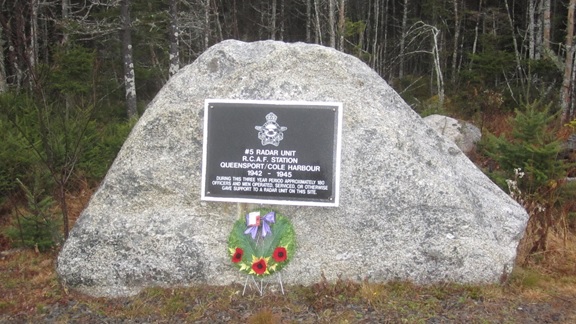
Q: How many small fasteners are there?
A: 4